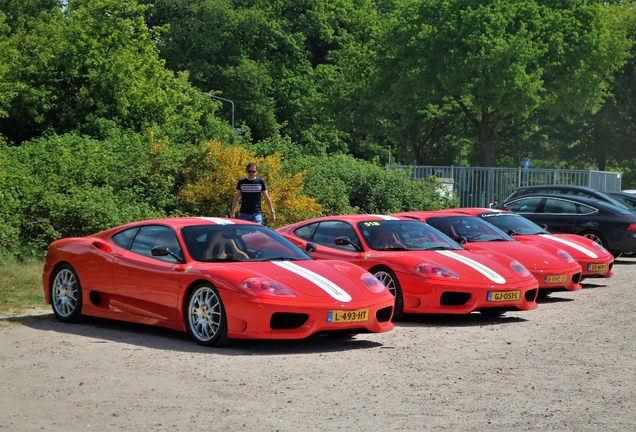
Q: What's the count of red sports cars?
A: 4